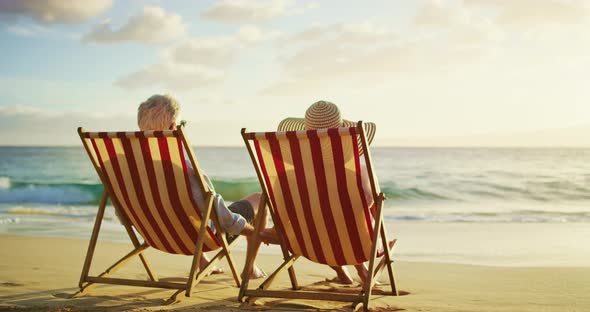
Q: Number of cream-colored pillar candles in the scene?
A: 0